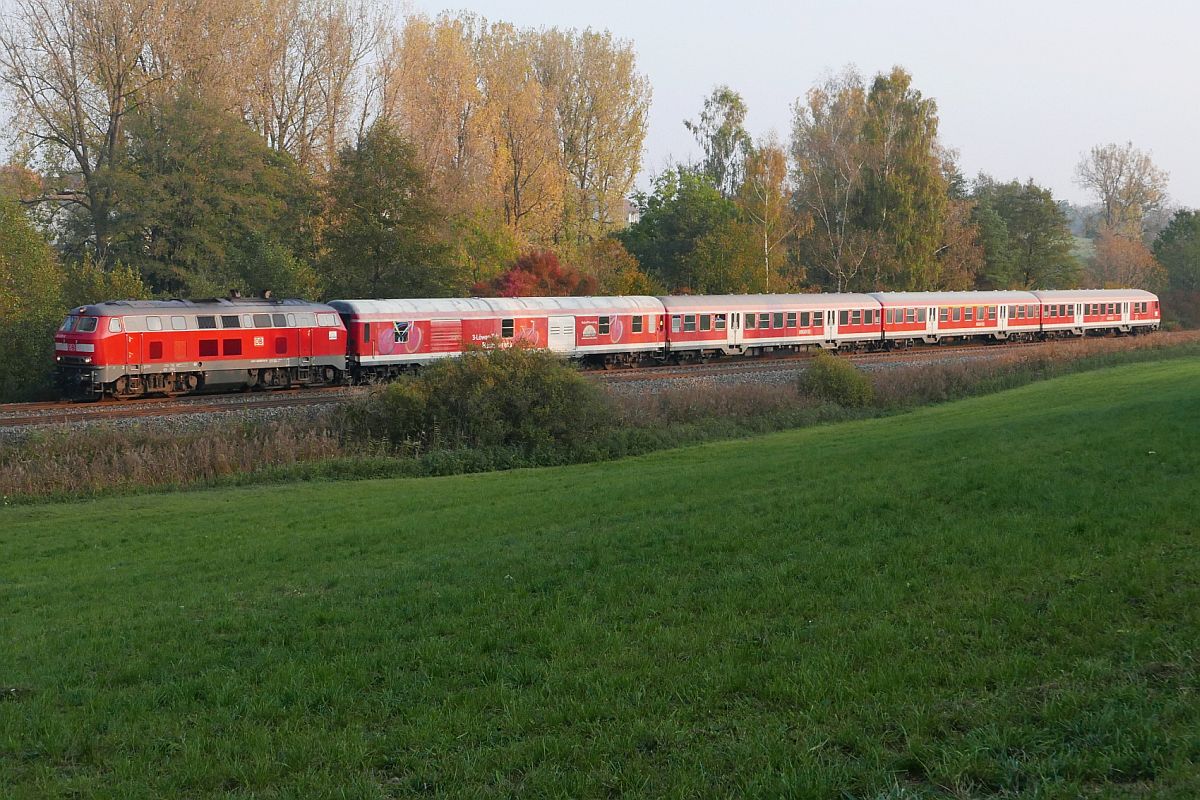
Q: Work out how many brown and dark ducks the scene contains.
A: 0